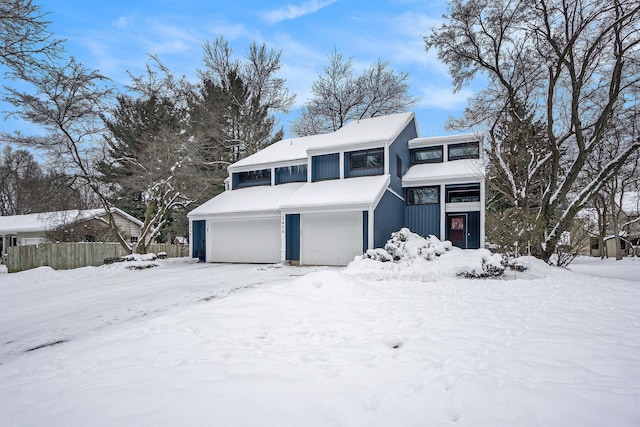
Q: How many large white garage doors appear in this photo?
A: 2